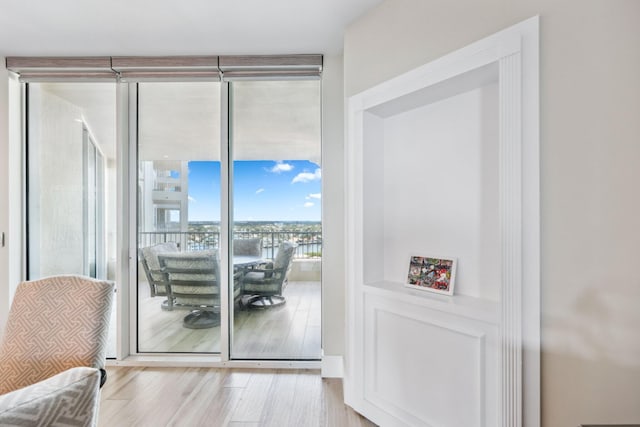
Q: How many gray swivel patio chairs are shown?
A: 4